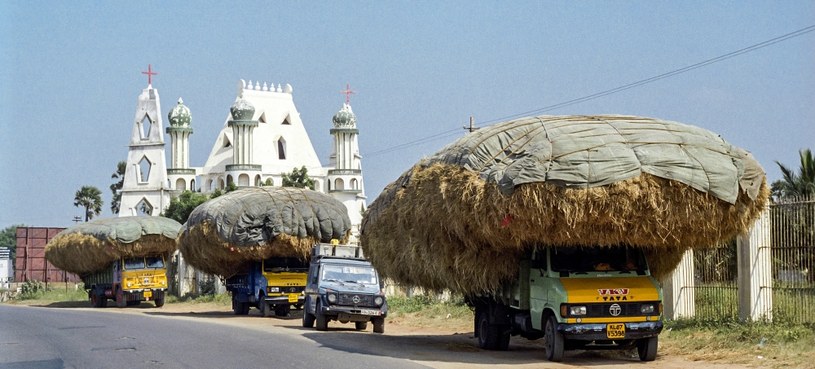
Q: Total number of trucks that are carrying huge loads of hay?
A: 3